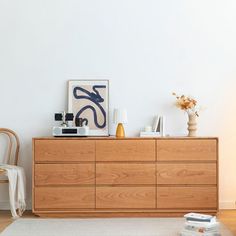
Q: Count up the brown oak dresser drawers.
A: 9